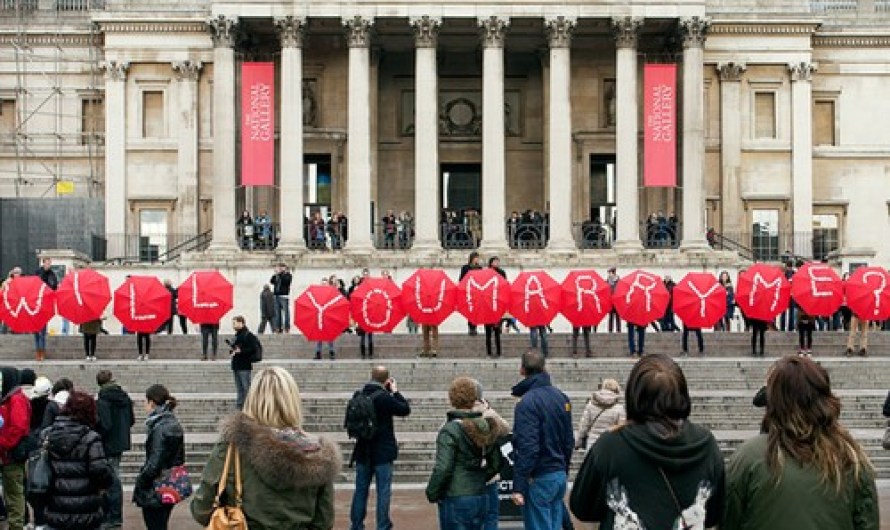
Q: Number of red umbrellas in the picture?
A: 15